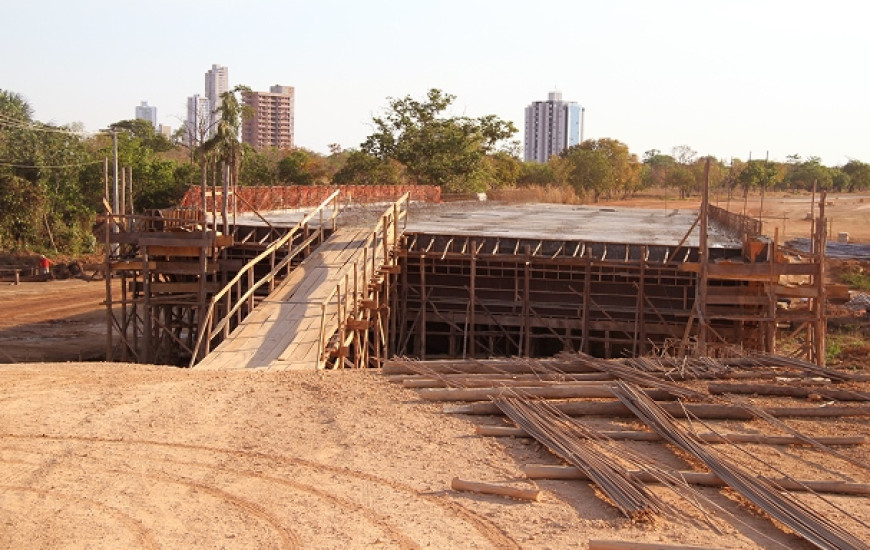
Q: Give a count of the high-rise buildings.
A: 5